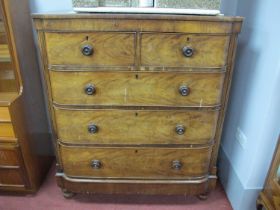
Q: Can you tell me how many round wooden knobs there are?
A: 8